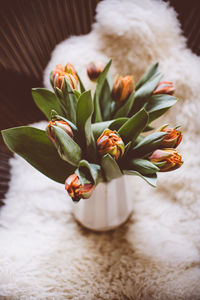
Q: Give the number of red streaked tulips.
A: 9